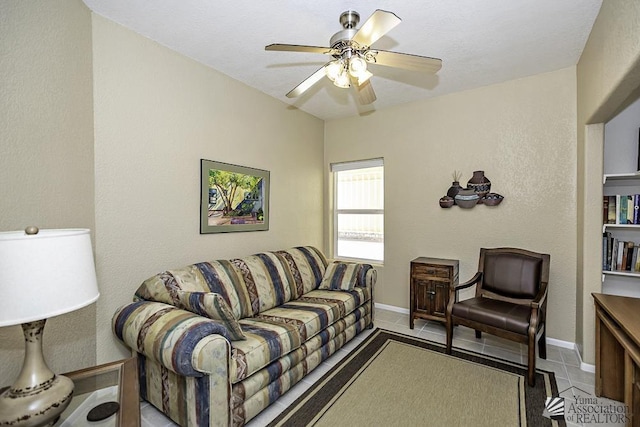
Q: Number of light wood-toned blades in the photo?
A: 5